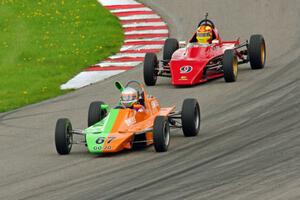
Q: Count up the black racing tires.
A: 8